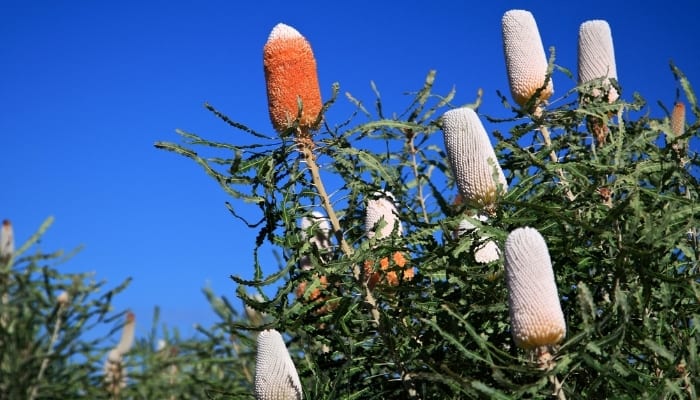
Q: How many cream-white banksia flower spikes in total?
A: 8